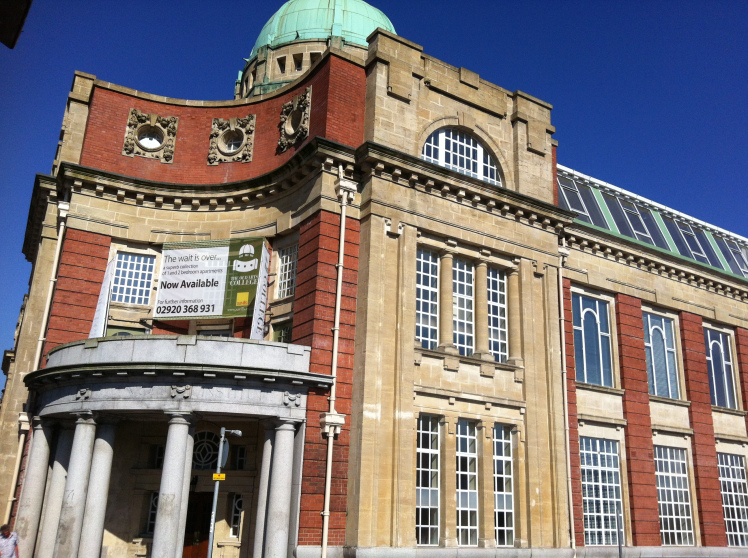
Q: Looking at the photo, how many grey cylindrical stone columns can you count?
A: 8